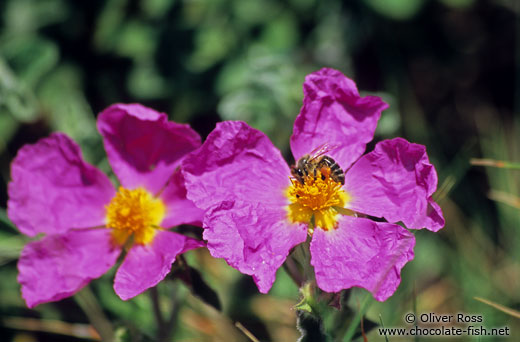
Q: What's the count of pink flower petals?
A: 10